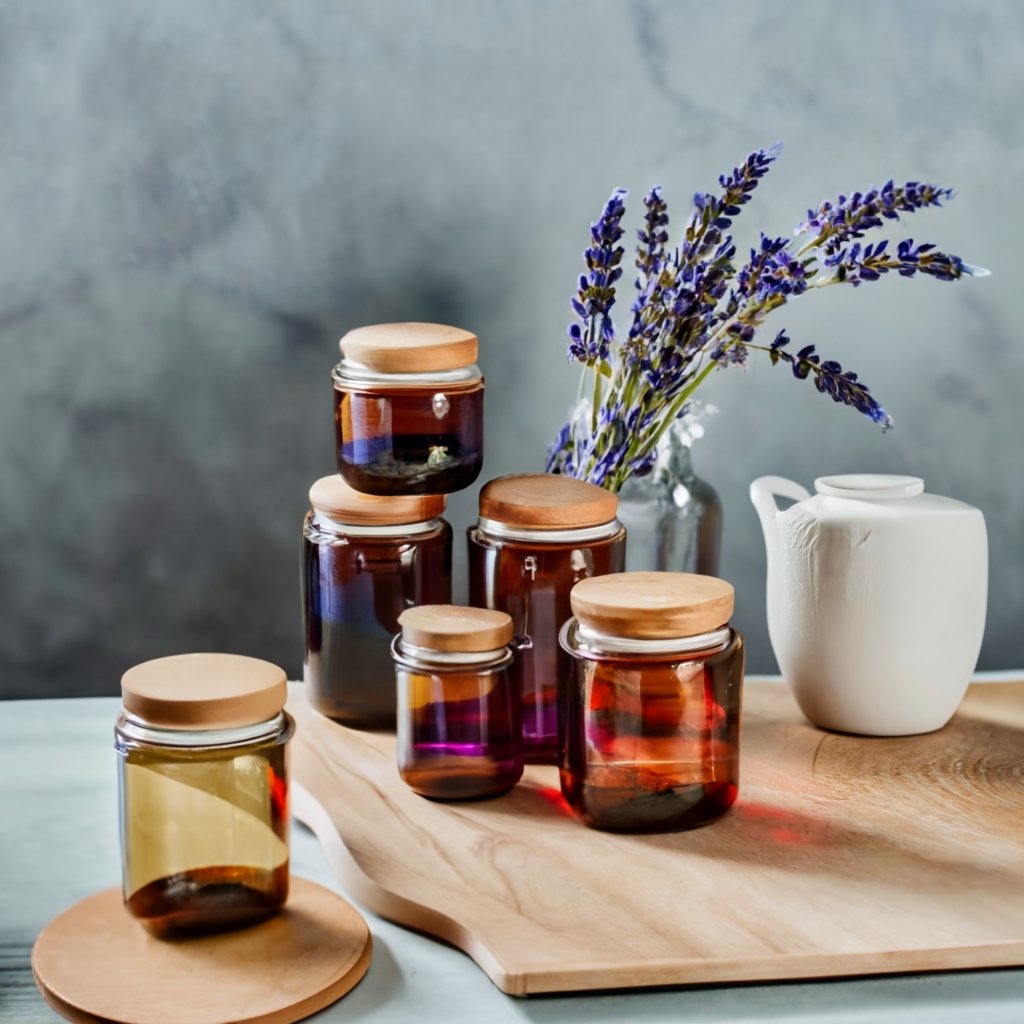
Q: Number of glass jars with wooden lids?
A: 6